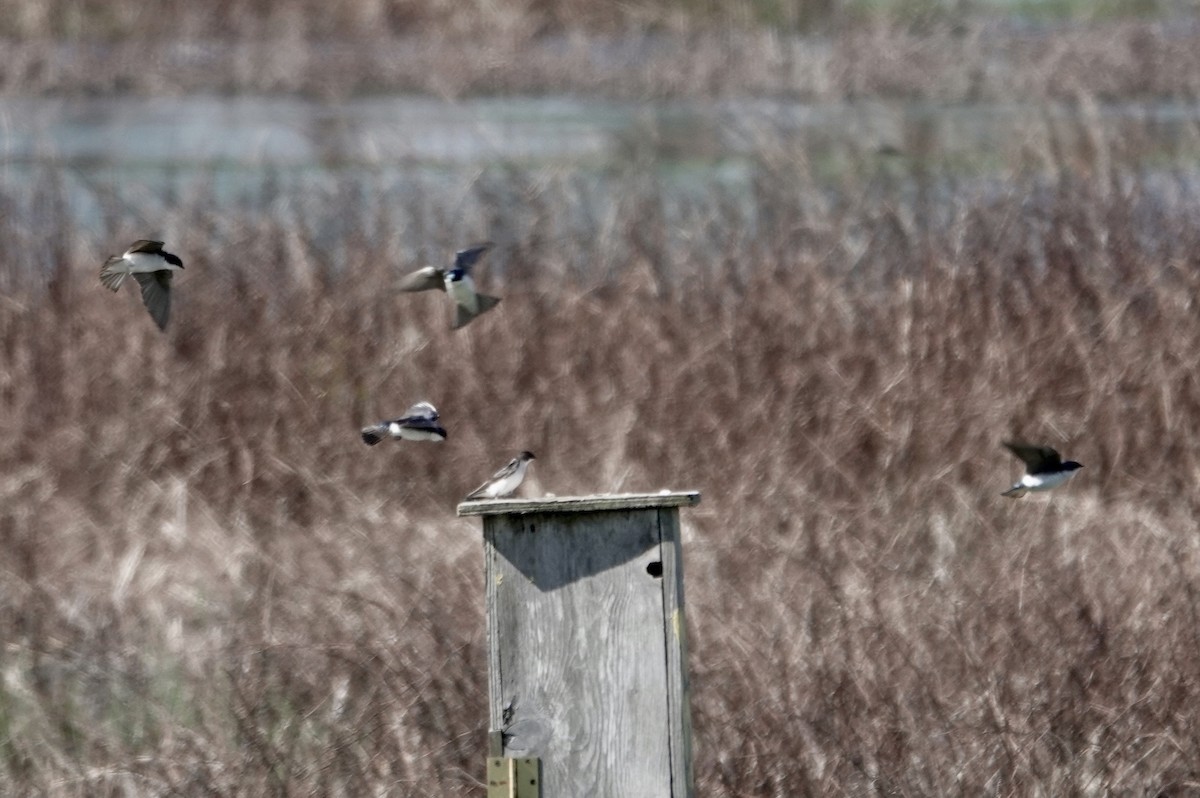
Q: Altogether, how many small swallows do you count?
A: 5